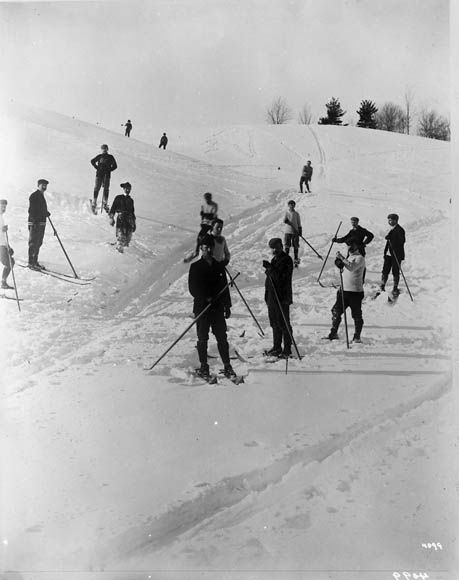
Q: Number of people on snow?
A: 15